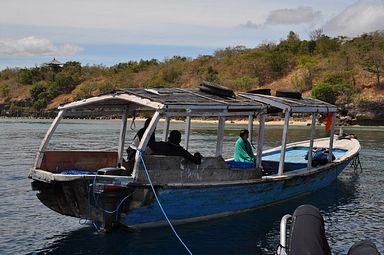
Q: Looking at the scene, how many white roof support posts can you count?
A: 11